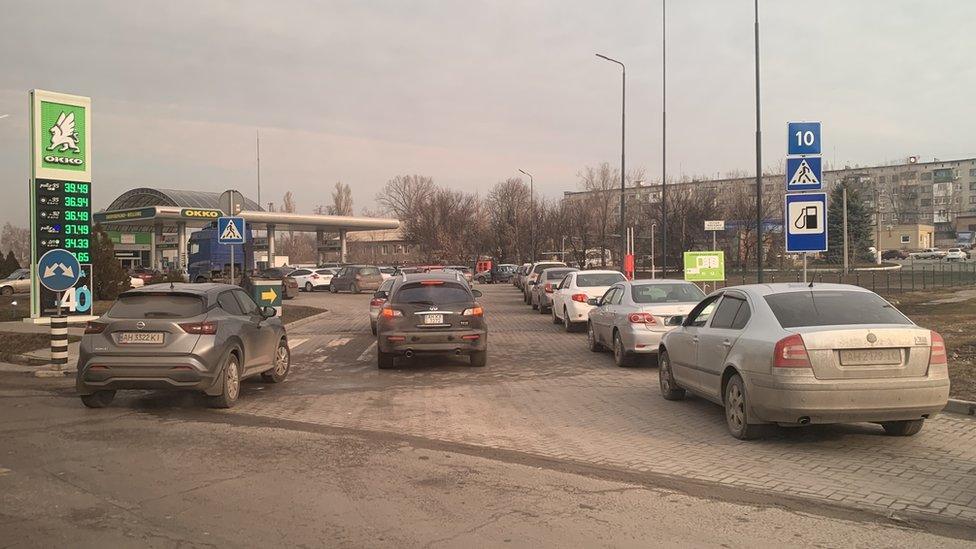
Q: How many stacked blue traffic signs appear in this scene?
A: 3